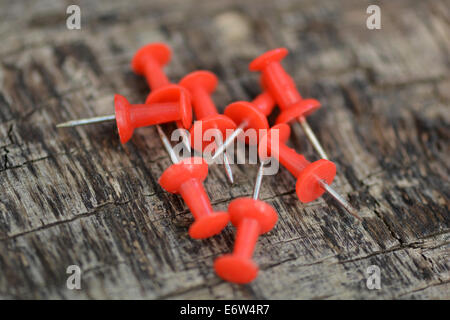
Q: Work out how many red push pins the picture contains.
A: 8